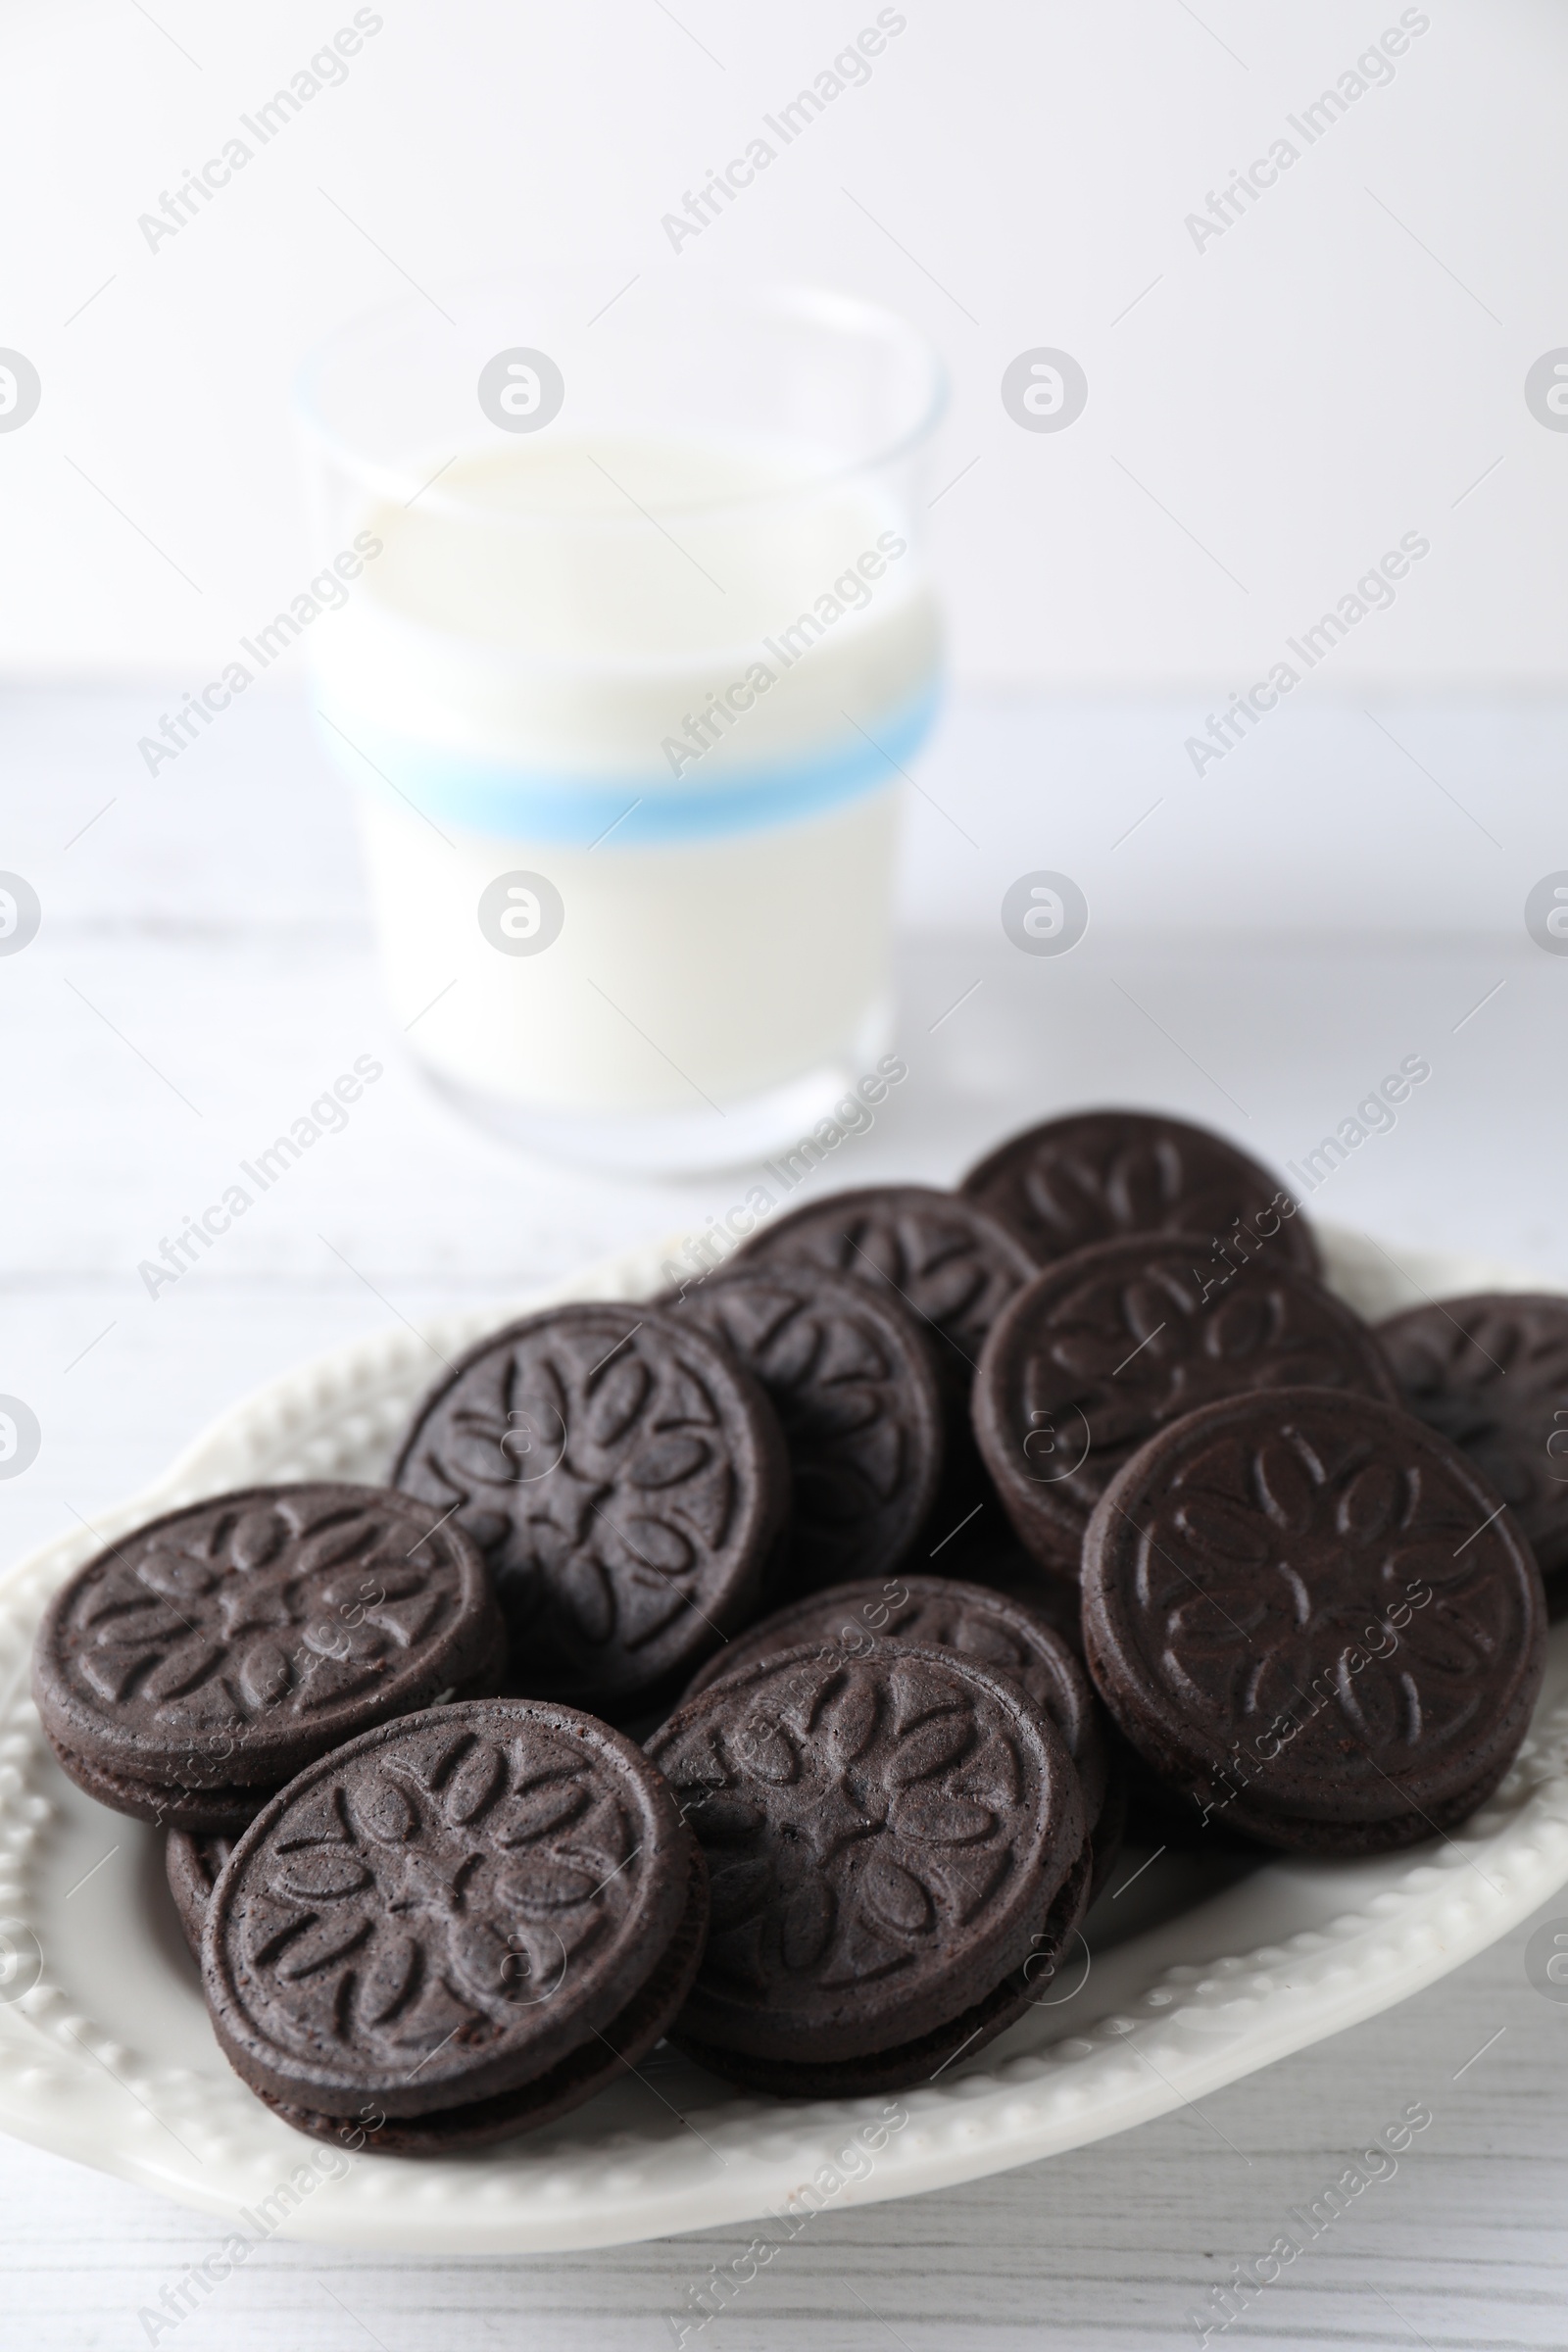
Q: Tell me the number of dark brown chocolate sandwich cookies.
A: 12